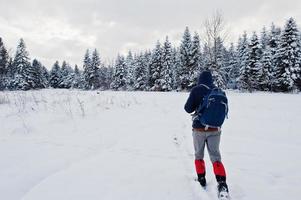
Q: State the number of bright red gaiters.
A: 2